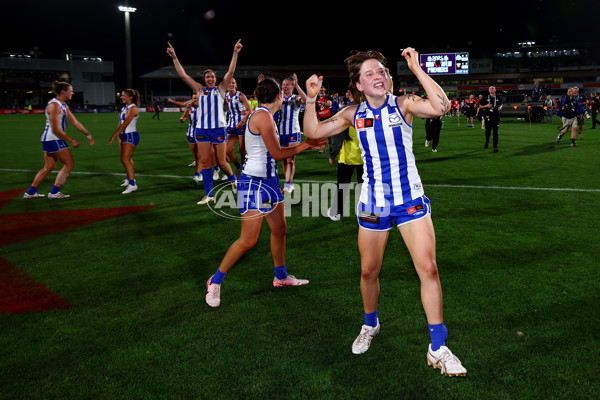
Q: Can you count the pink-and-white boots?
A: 2